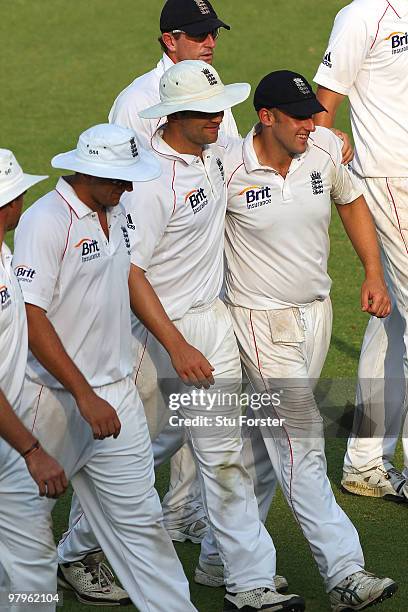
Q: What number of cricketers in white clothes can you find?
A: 6